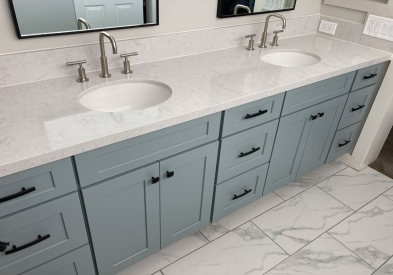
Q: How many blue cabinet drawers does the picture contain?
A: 9